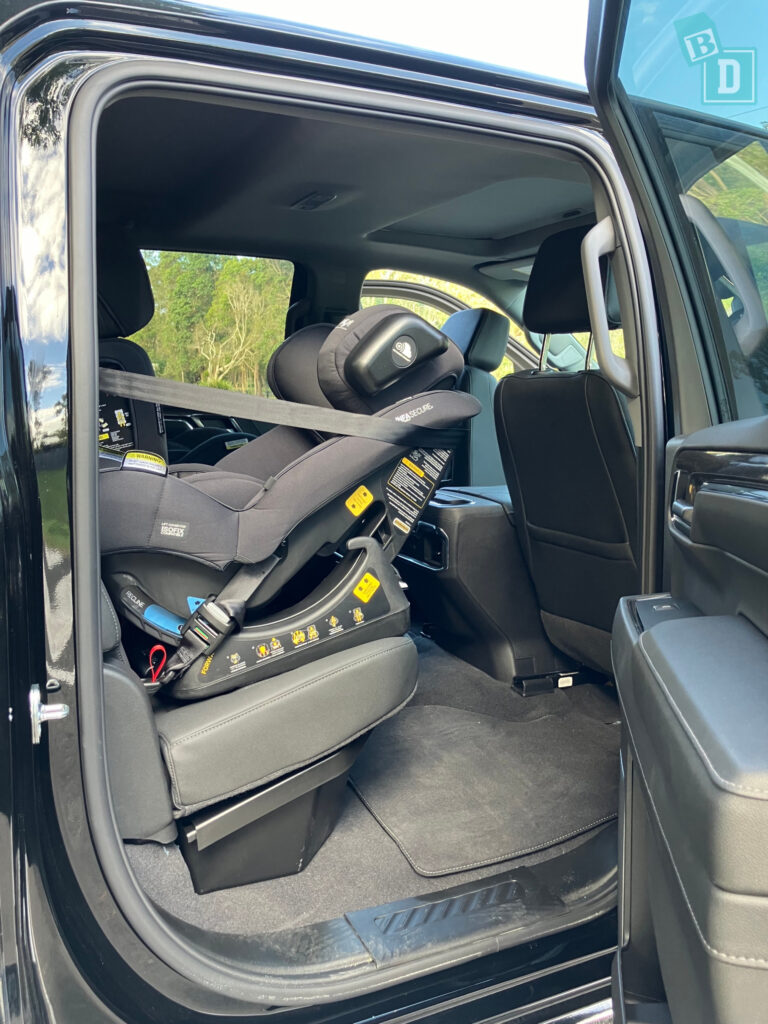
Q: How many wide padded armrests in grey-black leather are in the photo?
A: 1